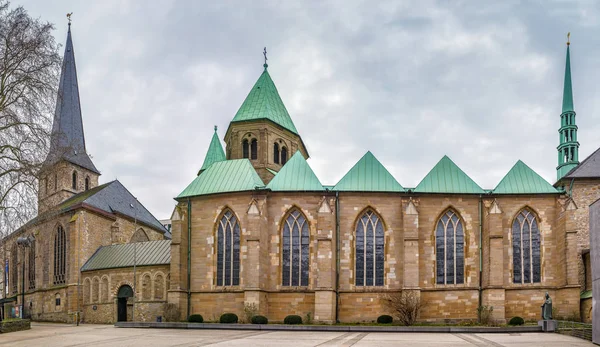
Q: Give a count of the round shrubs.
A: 6